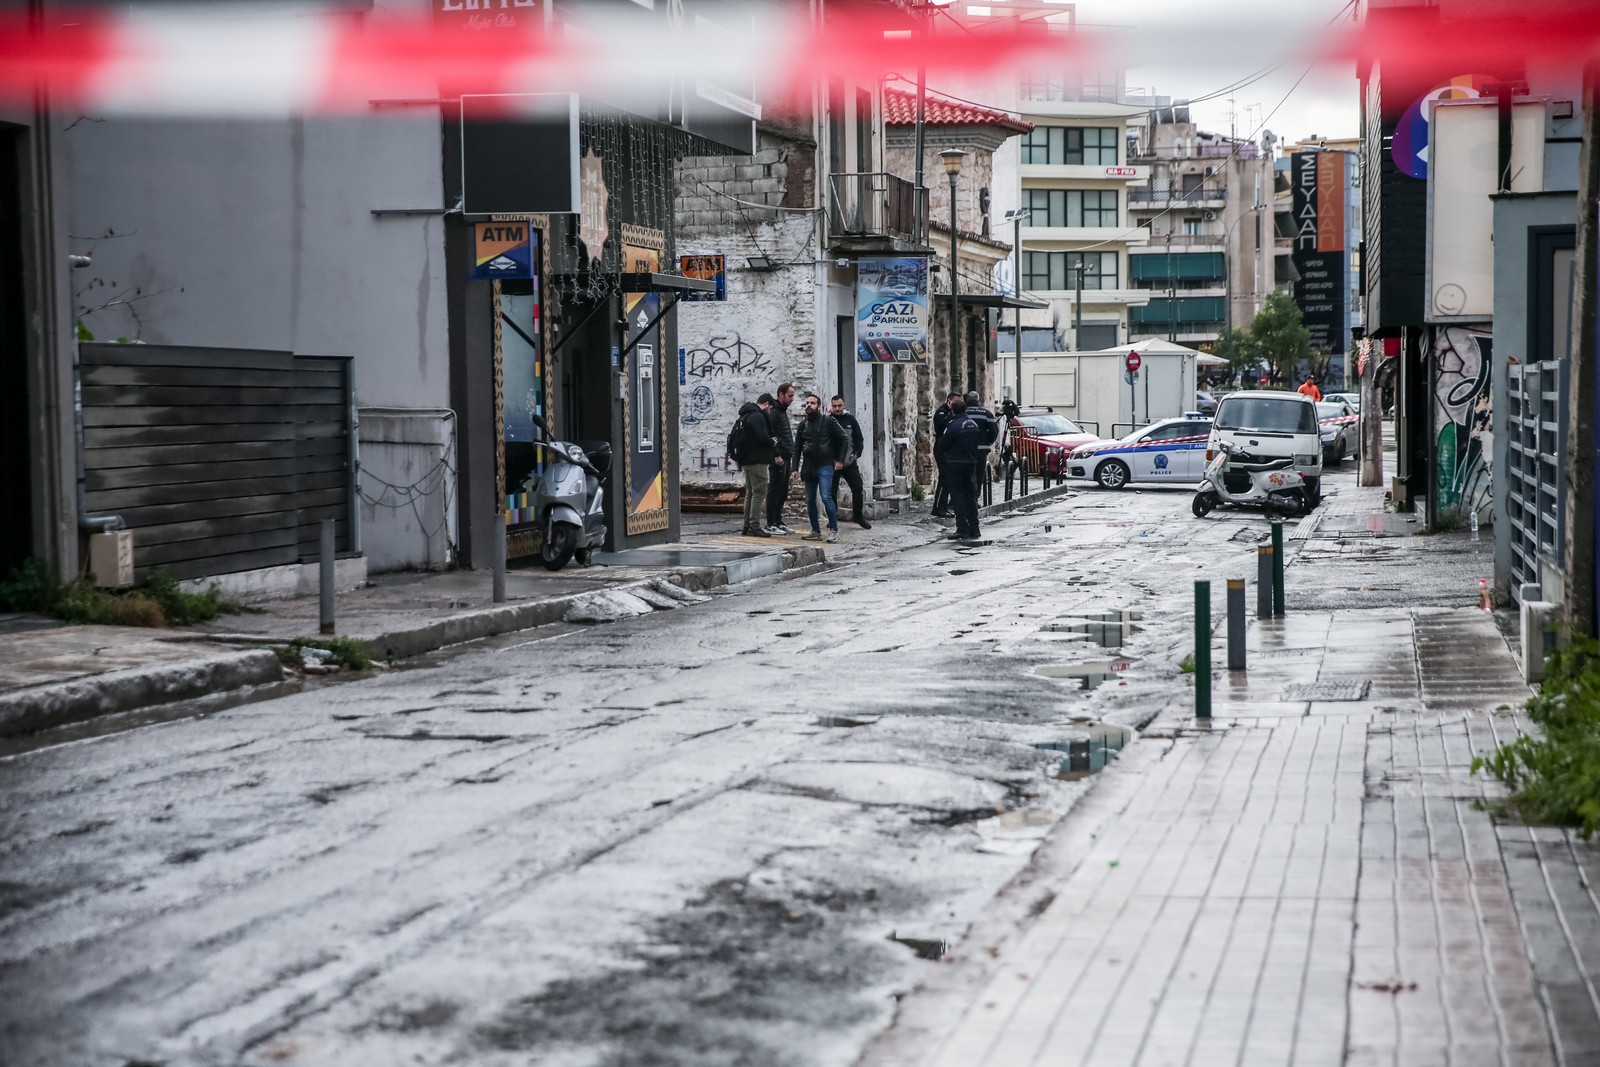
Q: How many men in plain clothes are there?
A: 4